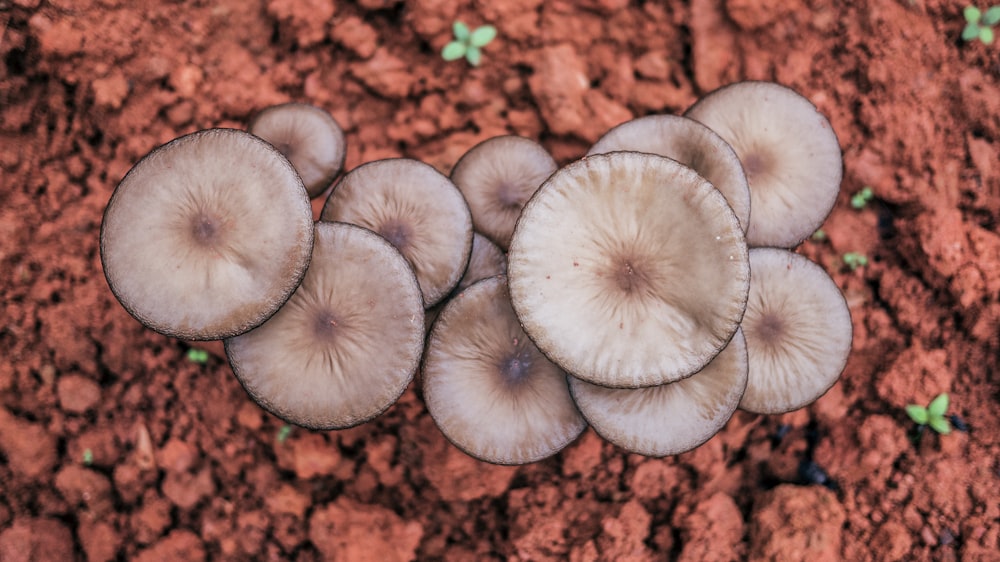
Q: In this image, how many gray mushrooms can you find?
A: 12